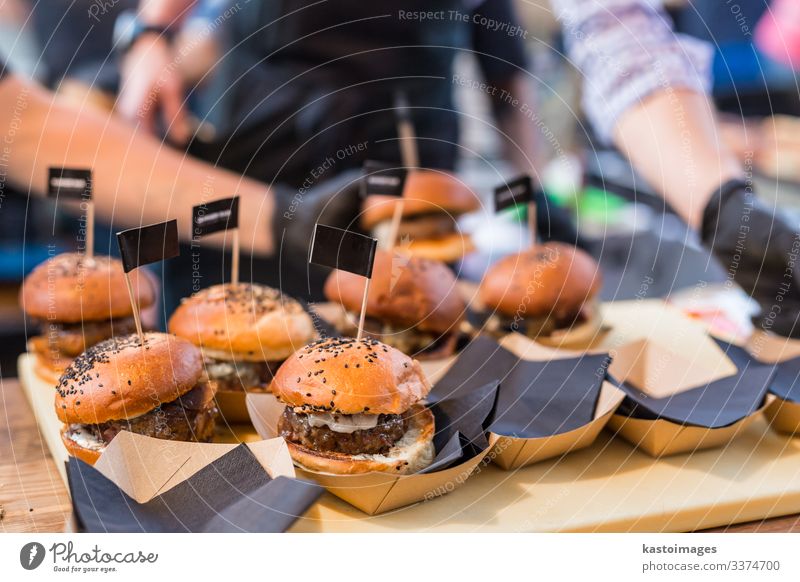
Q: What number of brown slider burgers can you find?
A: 7